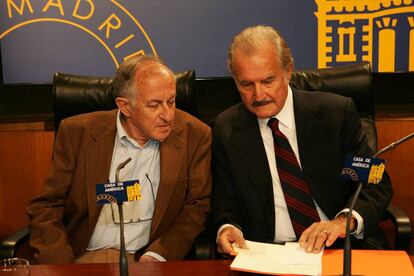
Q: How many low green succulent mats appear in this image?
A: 0